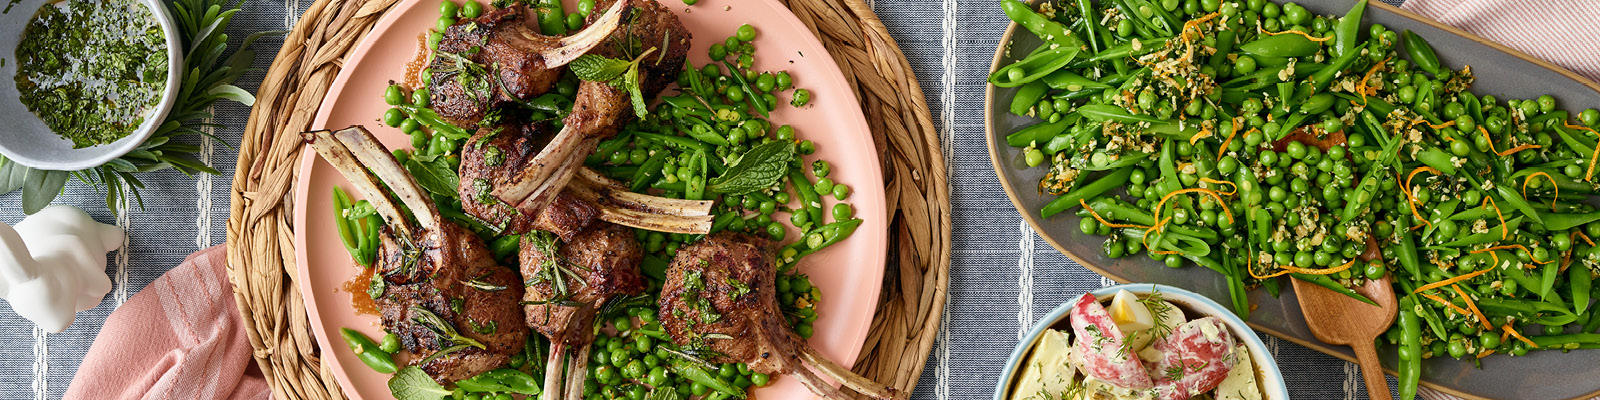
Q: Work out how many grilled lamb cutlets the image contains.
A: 6